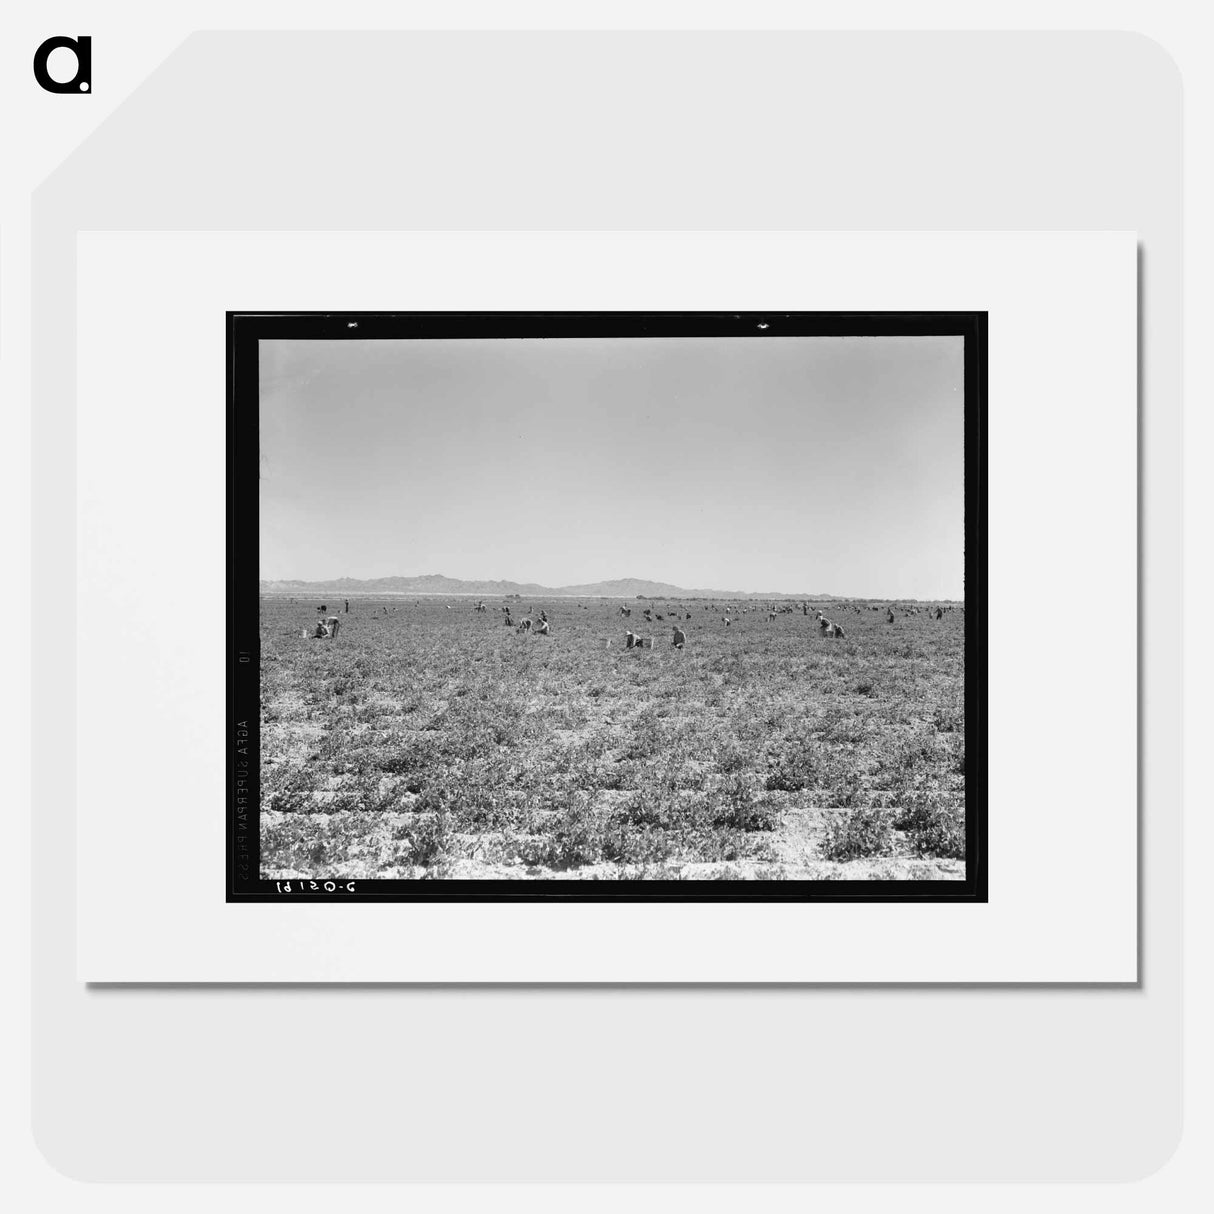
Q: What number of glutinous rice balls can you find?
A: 0